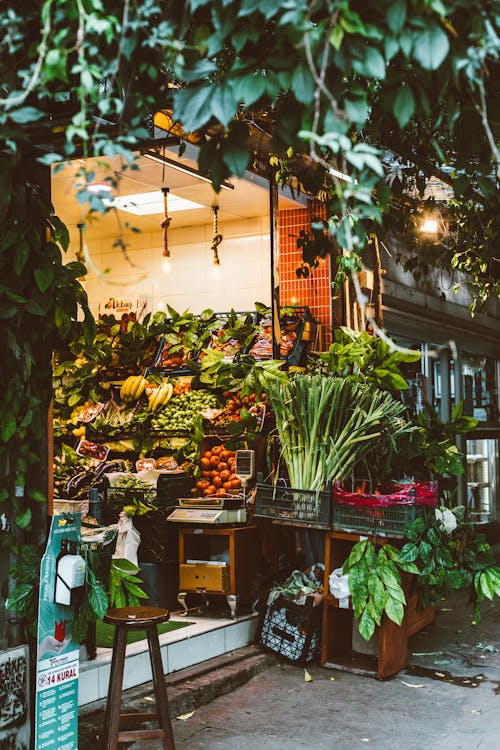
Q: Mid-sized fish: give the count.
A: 0